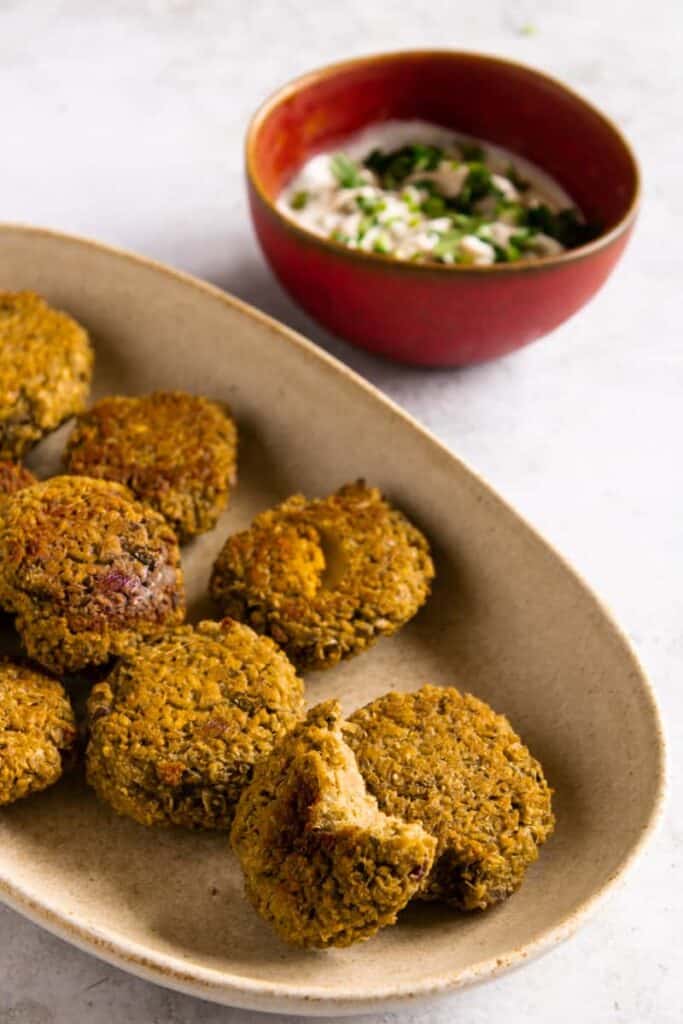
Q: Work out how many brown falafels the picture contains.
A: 9